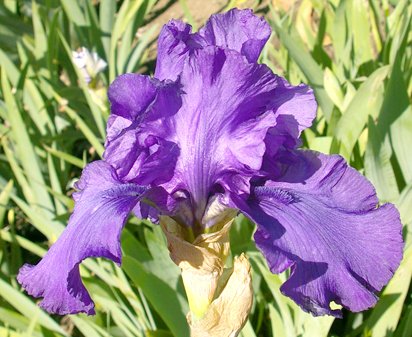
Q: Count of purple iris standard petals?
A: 3